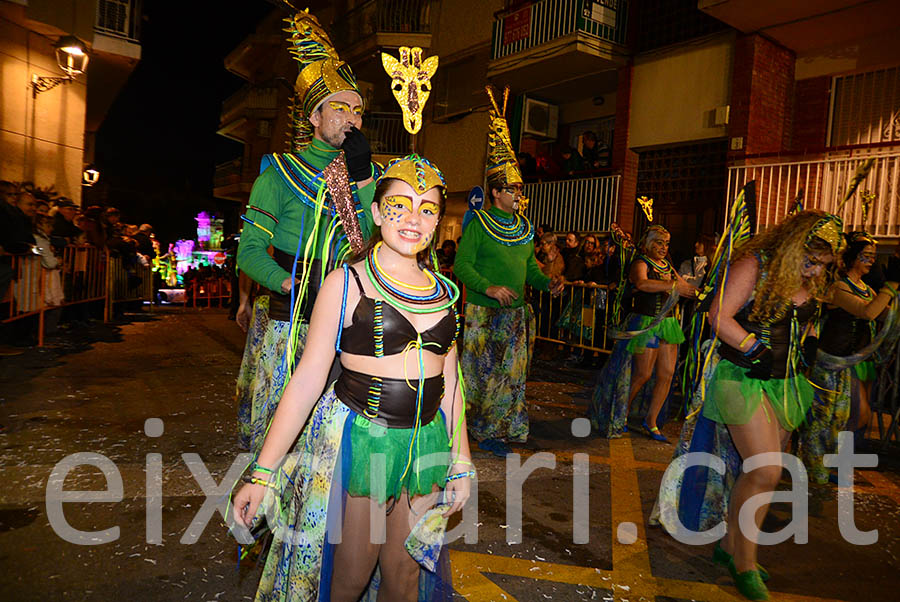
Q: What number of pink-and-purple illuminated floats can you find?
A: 1